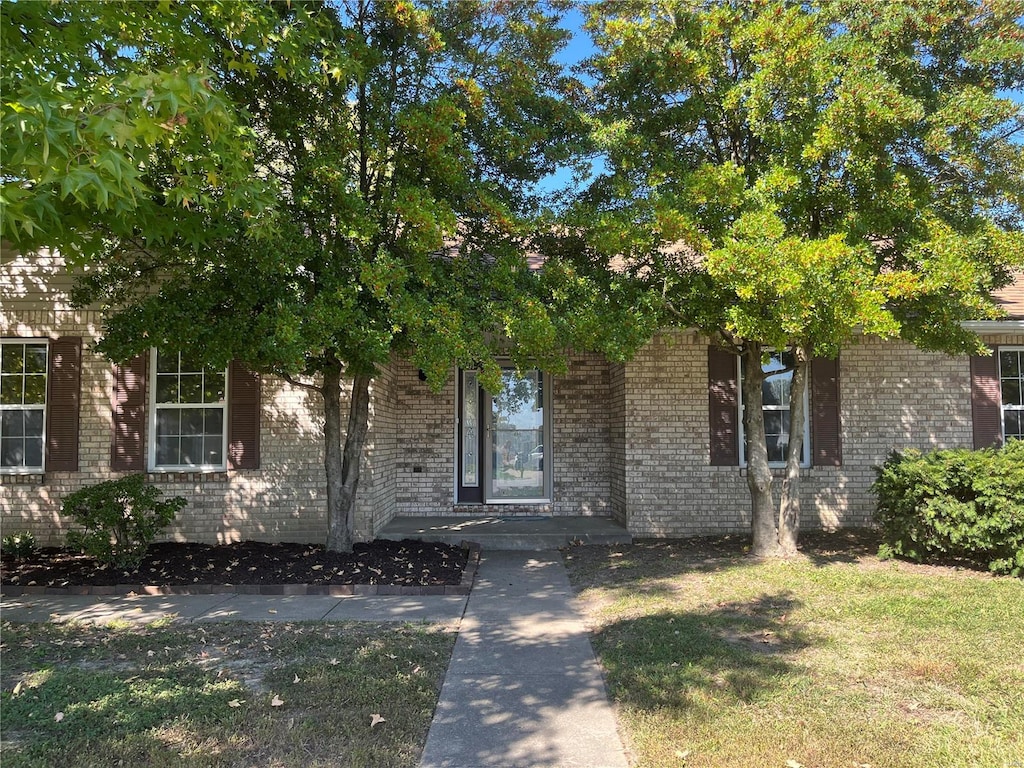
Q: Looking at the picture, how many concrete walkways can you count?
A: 2